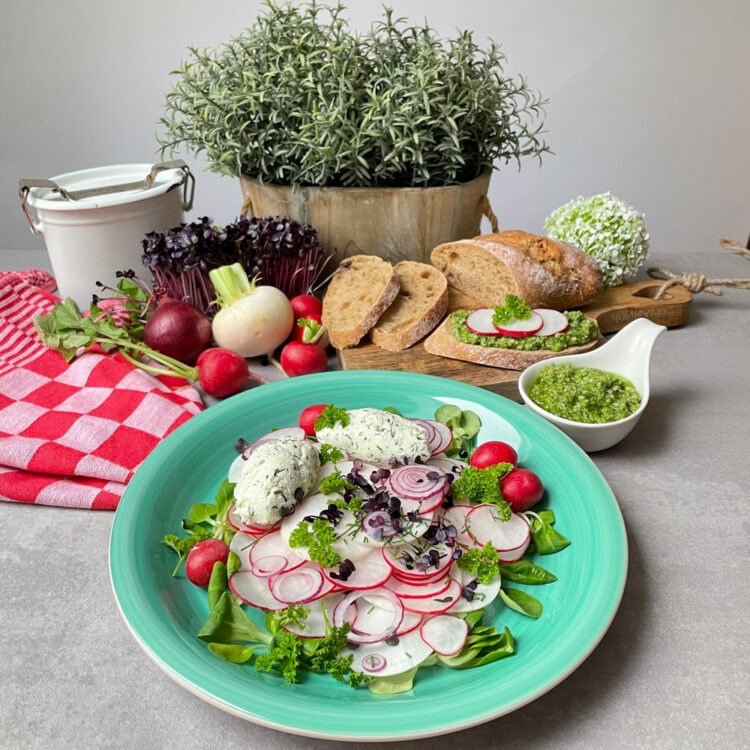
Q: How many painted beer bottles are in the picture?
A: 0